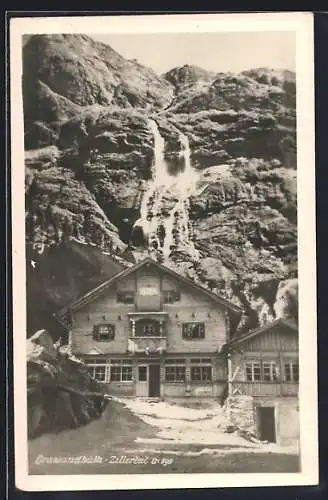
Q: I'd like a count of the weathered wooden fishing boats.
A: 0